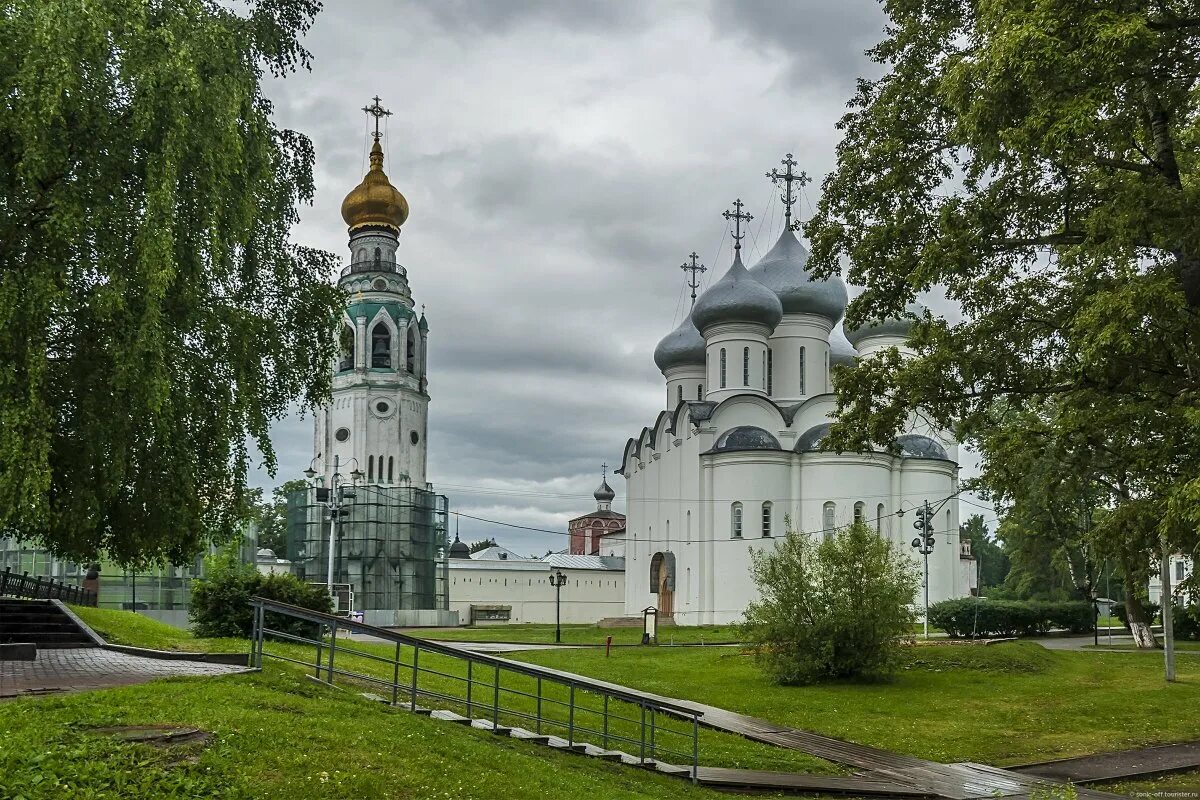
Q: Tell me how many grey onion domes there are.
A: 6